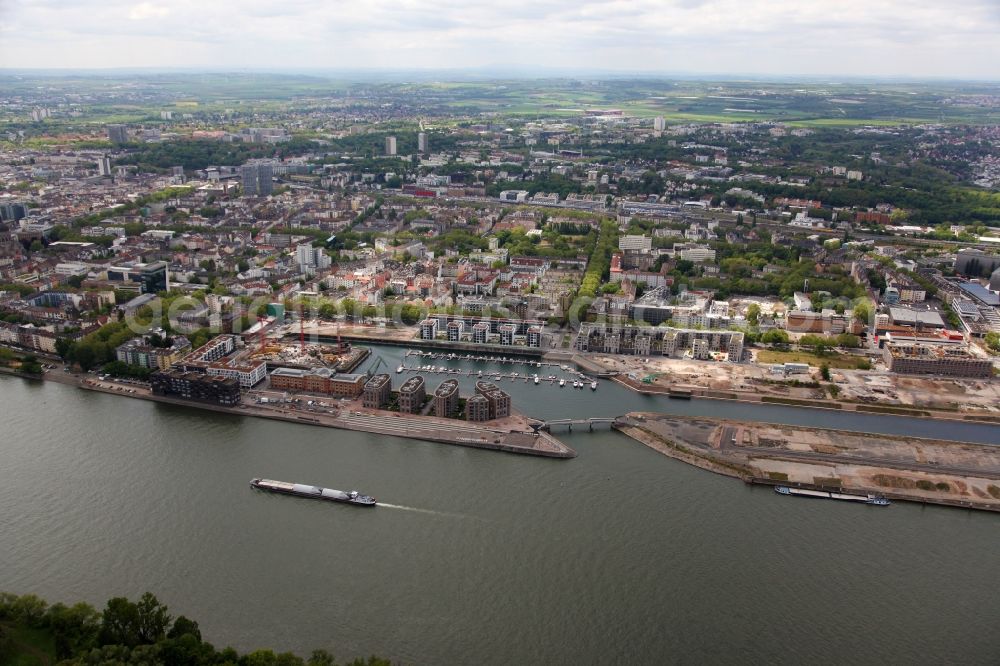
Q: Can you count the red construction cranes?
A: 3